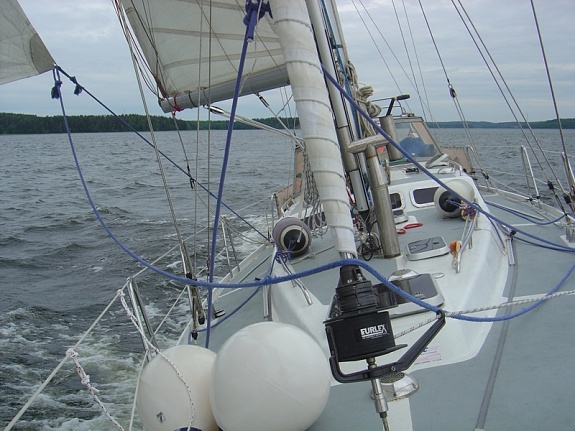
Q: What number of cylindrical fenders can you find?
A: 2